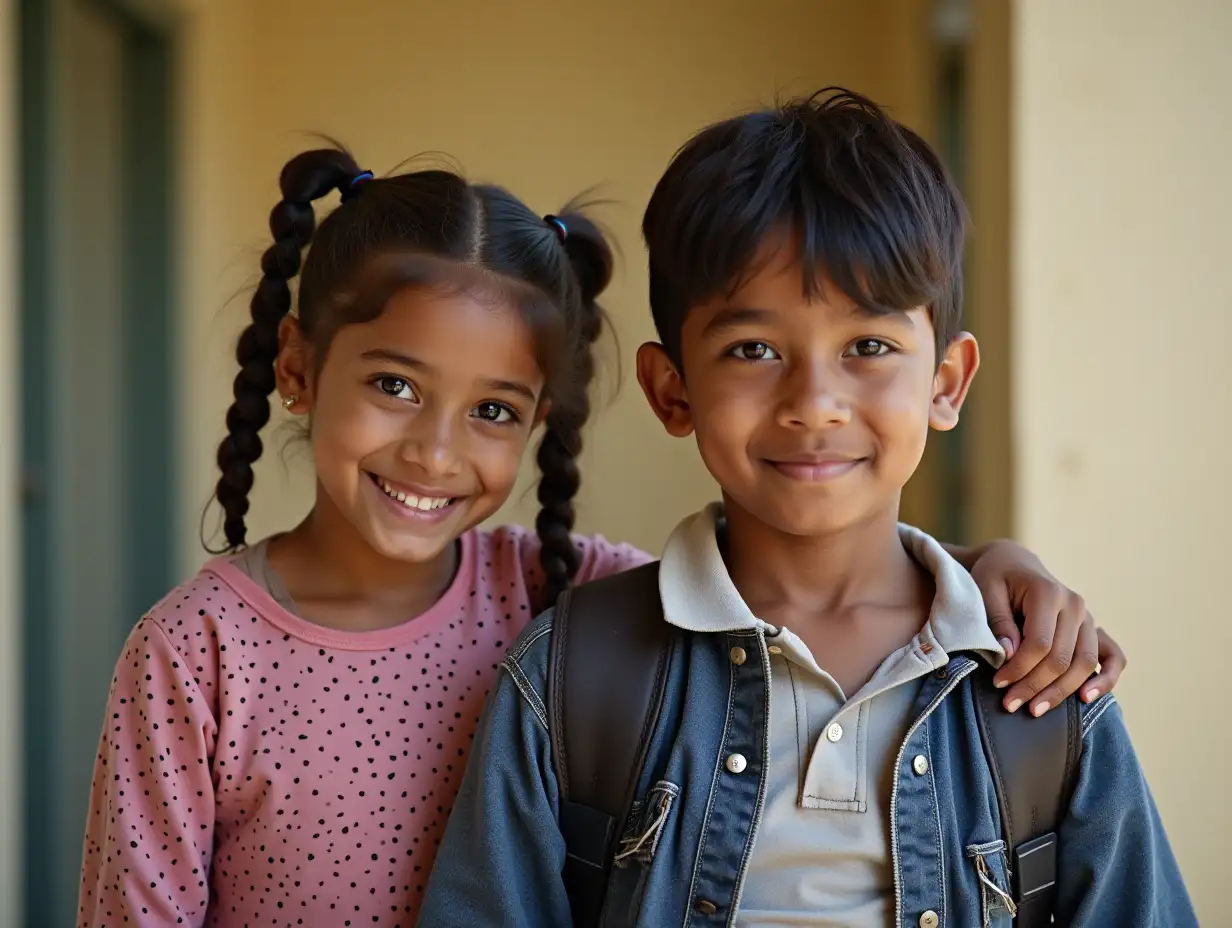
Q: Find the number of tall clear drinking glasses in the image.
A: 0